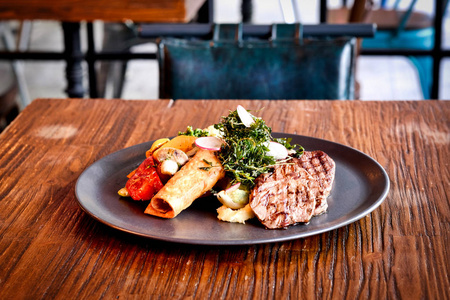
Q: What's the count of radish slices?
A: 4